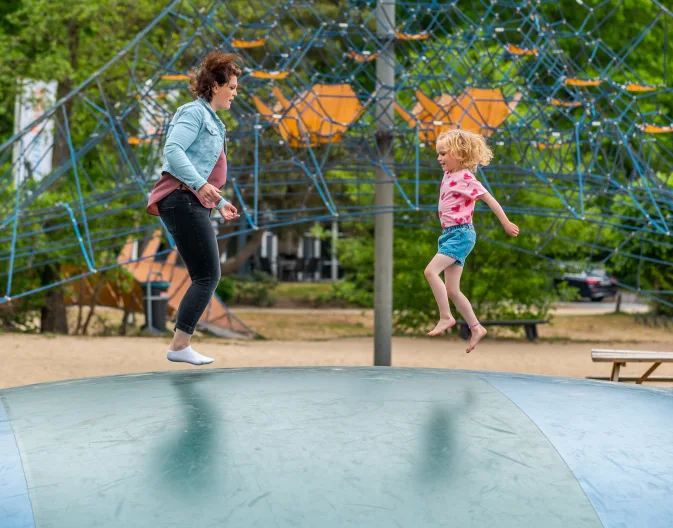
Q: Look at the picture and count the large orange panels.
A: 2